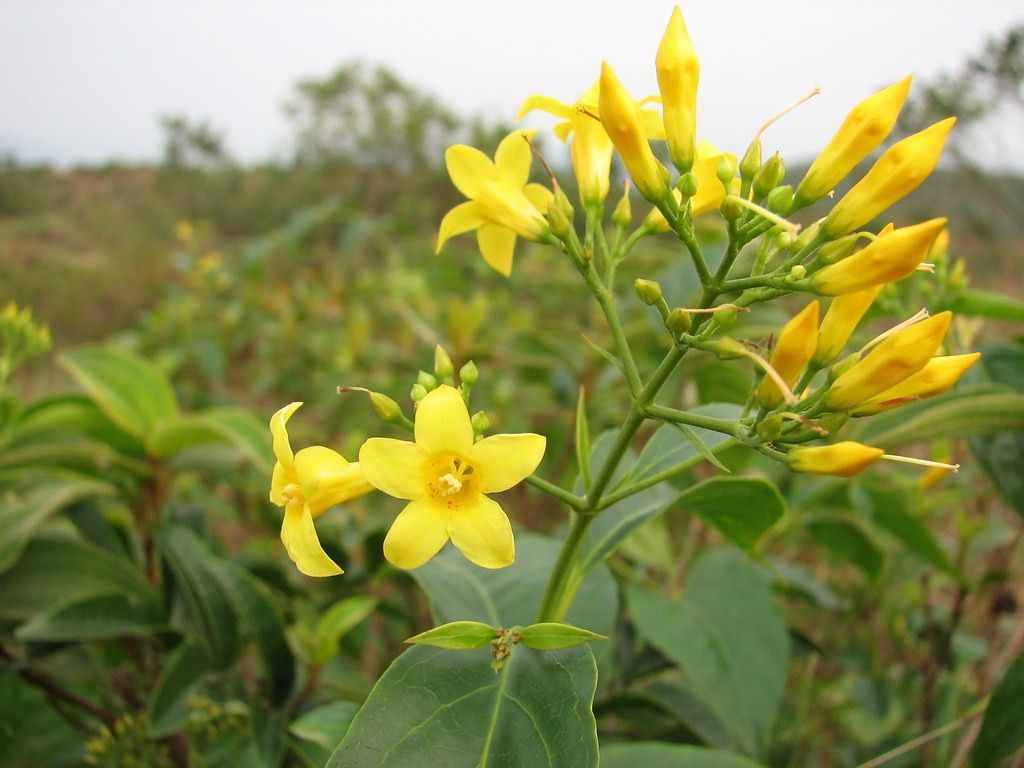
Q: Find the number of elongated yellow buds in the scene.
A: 10